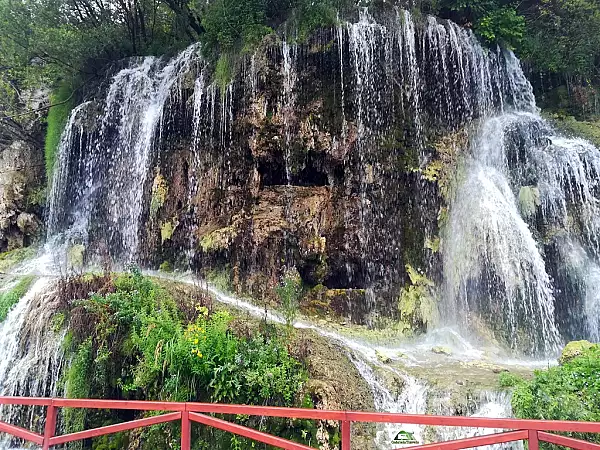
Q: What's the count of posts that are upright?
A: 4